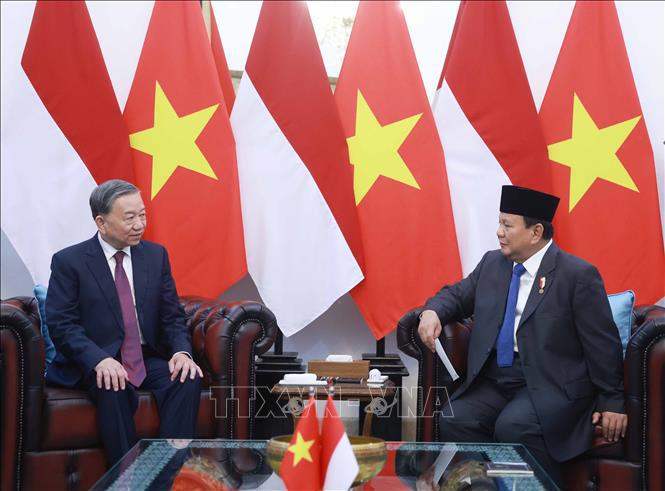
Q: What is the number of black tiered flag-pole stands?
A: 2